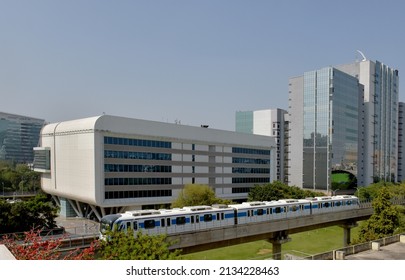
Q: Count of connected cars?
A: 3